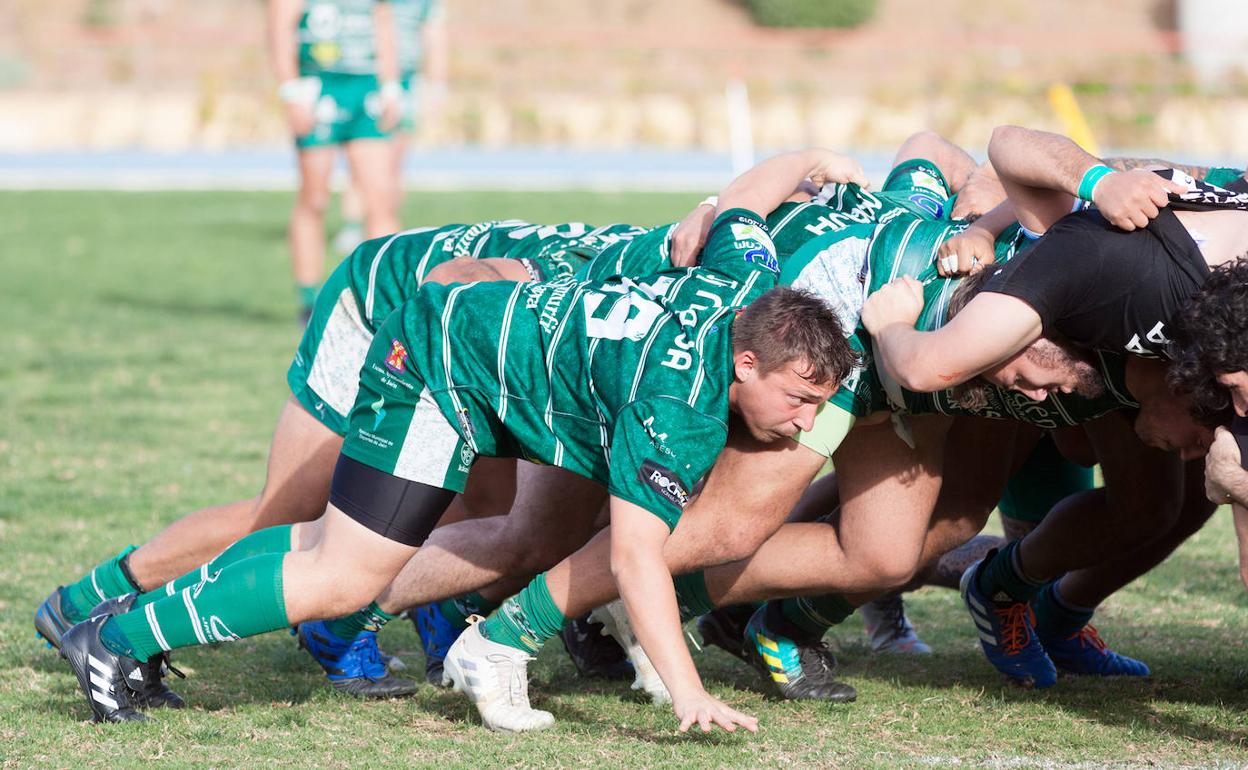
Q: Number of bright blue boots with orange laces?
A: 2